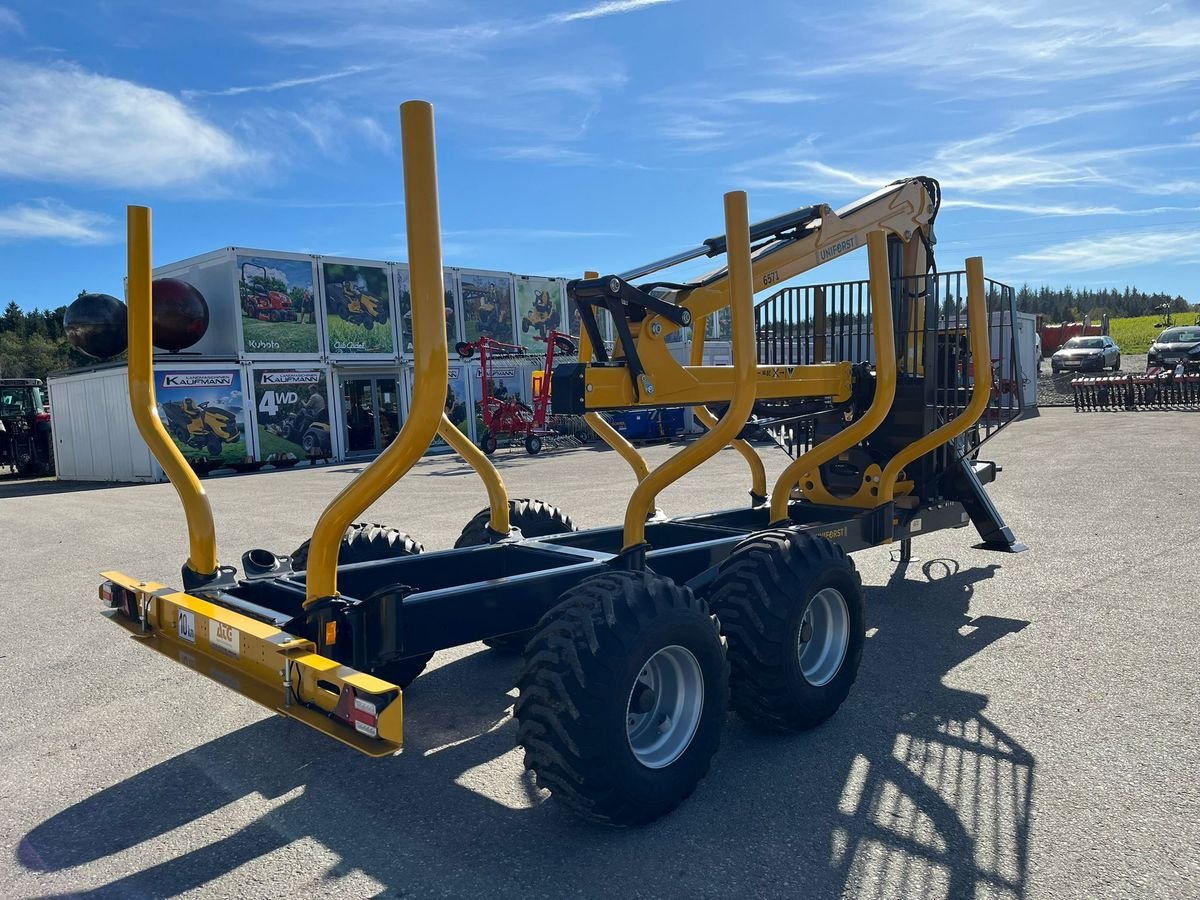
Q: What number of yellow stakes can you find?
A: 8